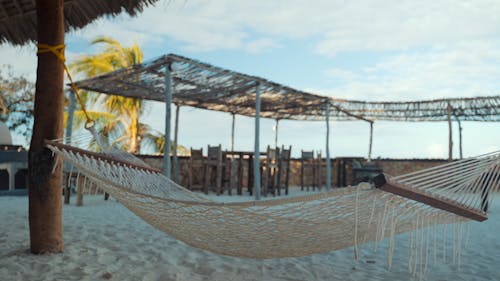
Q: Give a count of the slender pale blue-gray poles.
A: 4